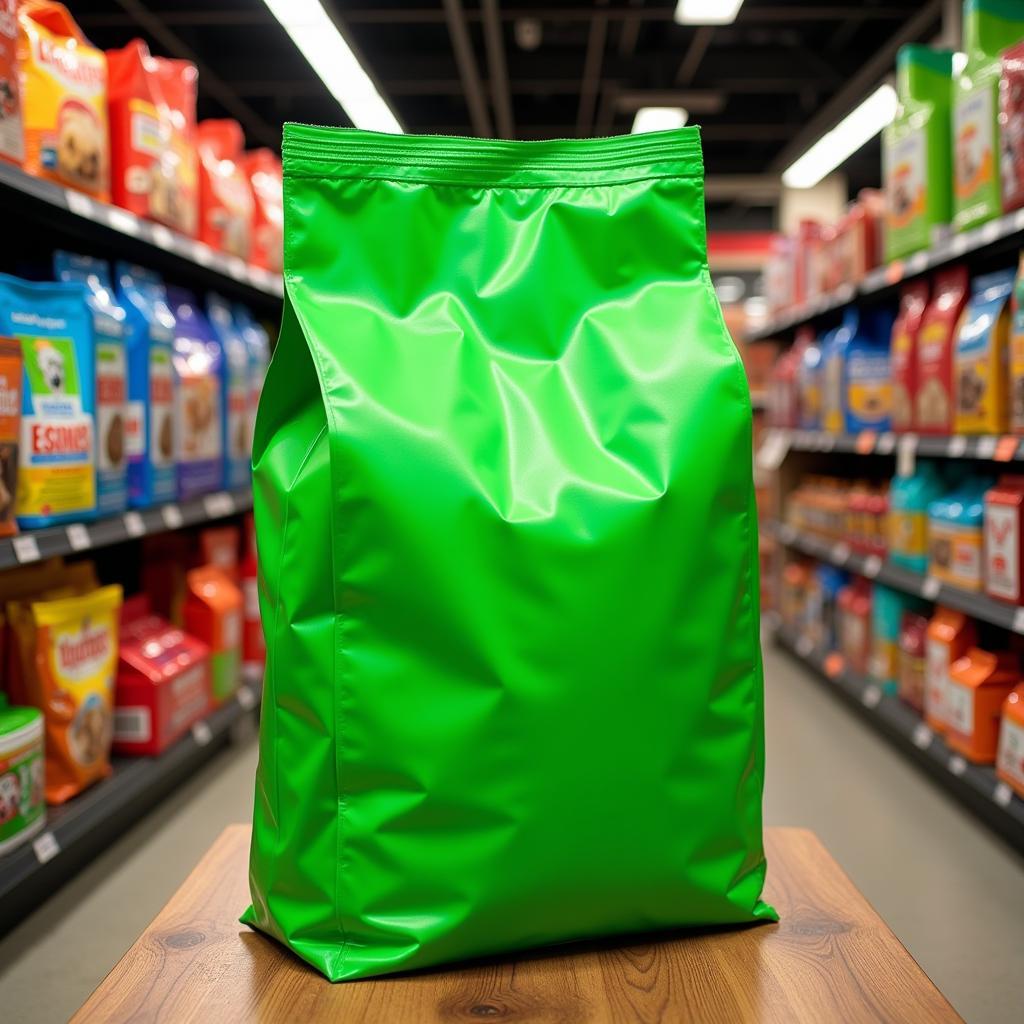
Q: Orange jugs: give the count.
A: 3